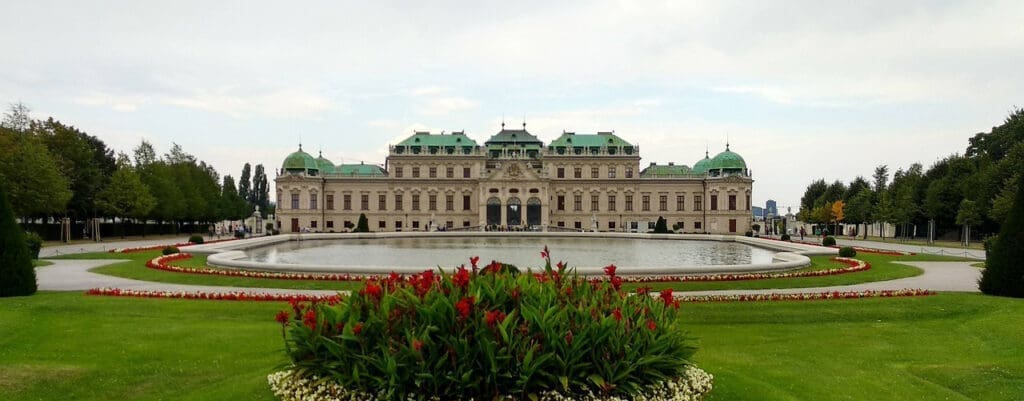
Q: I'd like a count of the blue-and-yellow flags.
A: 0